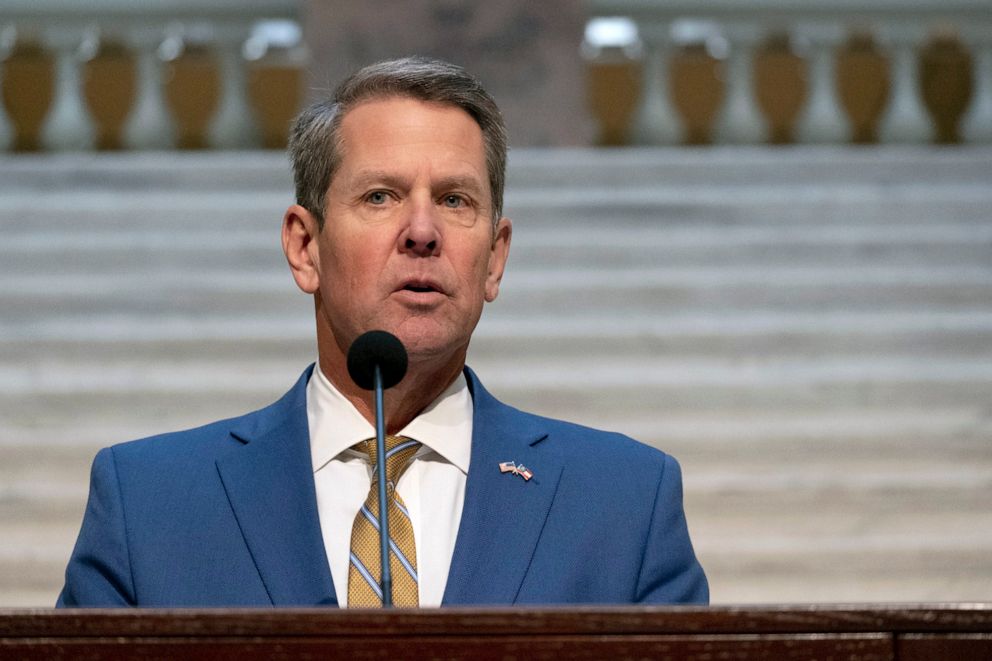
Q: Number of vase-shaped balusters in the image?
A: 9